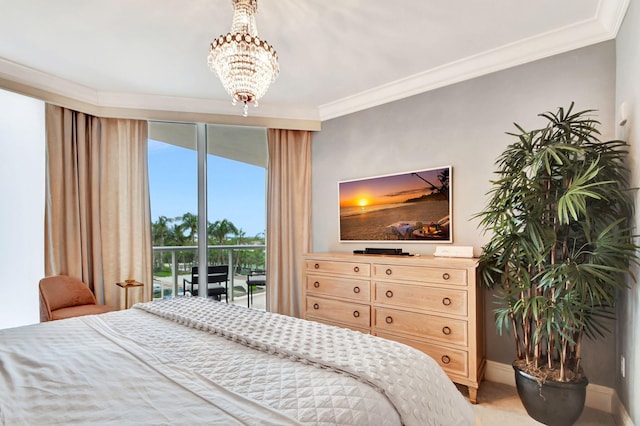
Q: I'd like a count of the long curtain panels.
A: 3